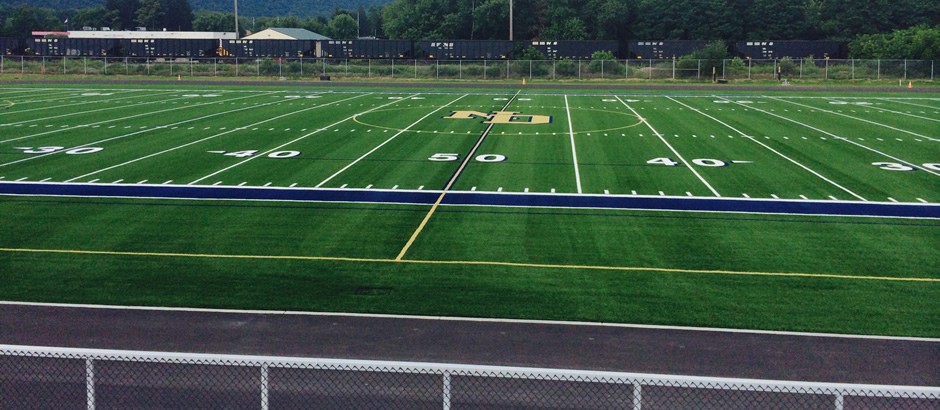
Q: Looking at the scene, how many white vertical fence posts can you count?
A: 5